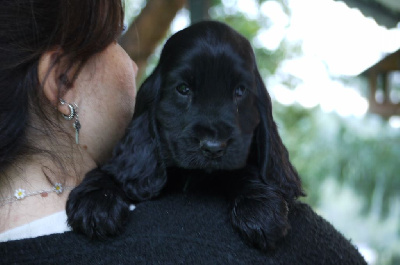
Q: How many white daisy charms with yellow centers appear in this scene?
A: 2